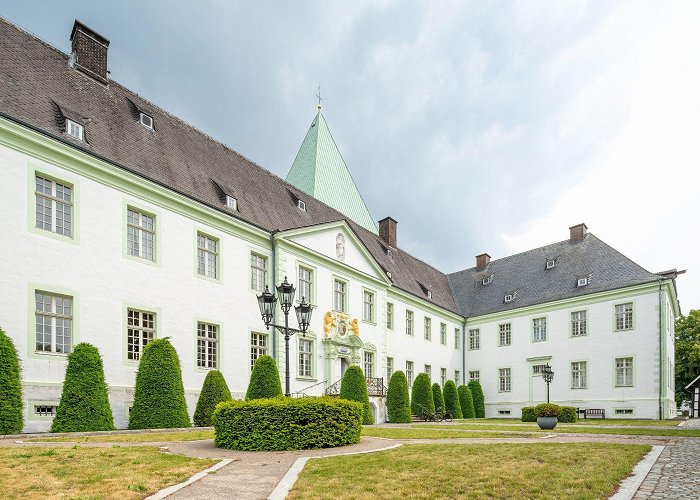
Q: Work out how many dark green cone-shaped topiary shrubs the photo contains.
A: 12